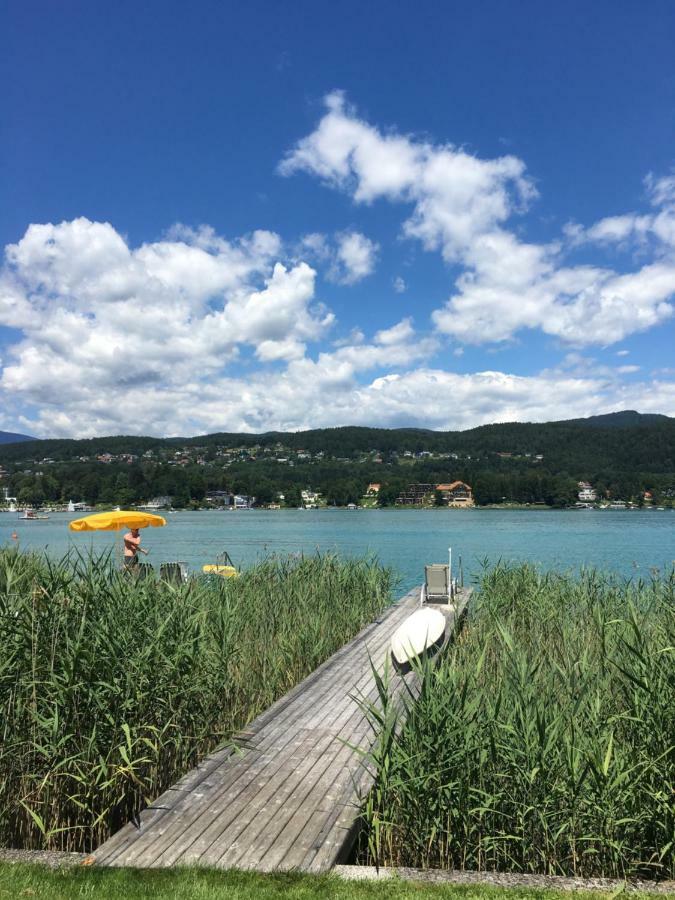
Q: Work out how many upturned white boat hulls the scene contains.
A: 1